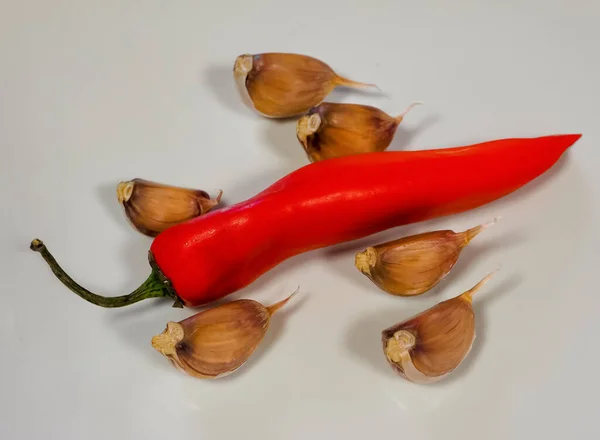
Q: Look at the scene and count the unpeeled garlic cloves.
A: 6